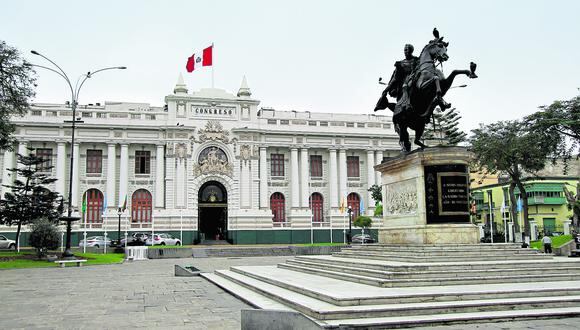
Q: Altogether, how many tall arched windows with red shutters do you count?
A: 5